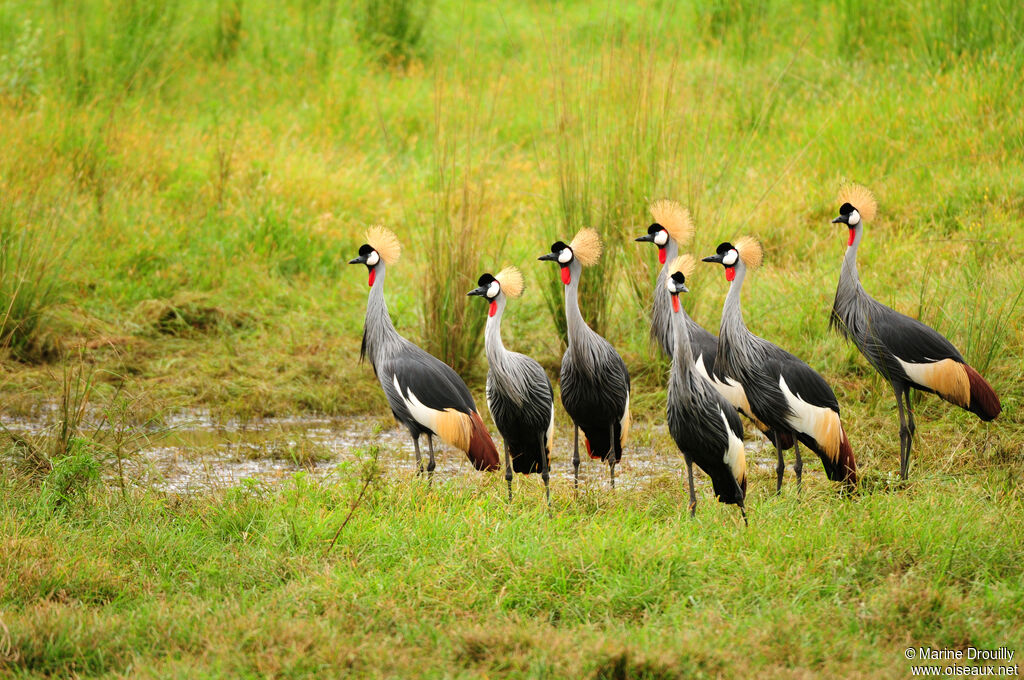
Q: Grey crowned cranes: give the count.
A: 7